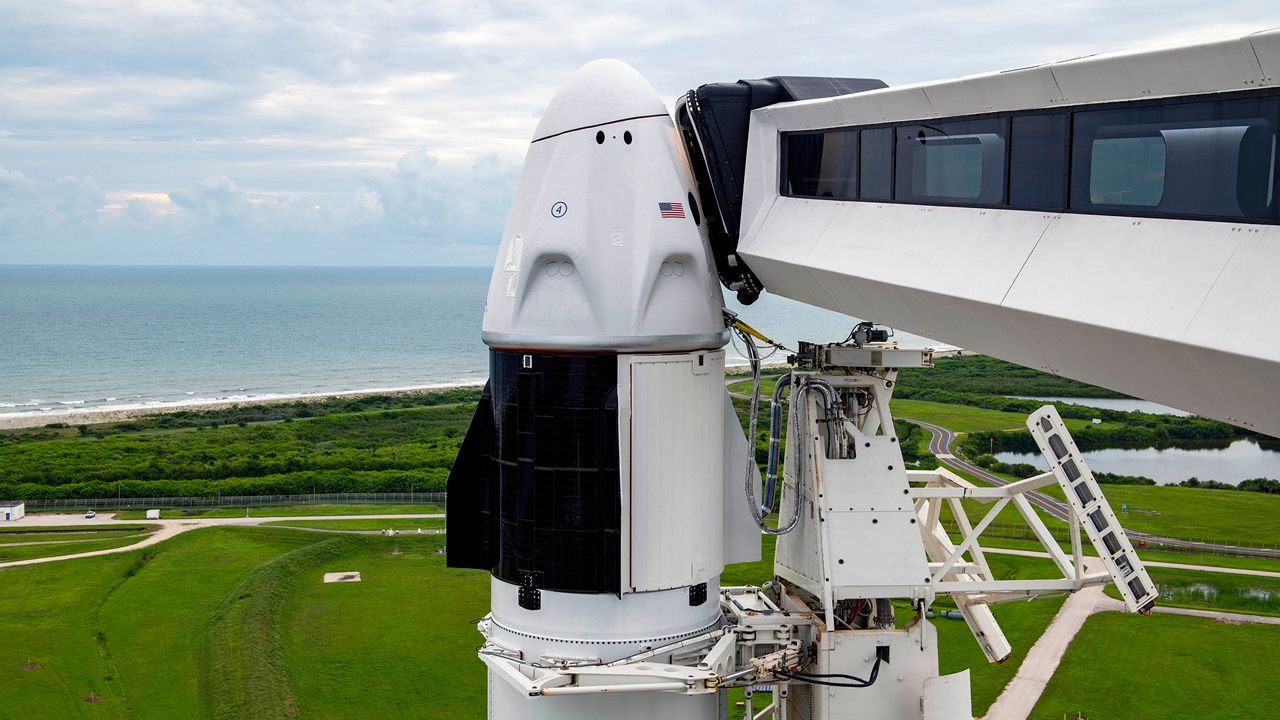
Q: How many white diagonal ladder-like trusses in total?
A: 2